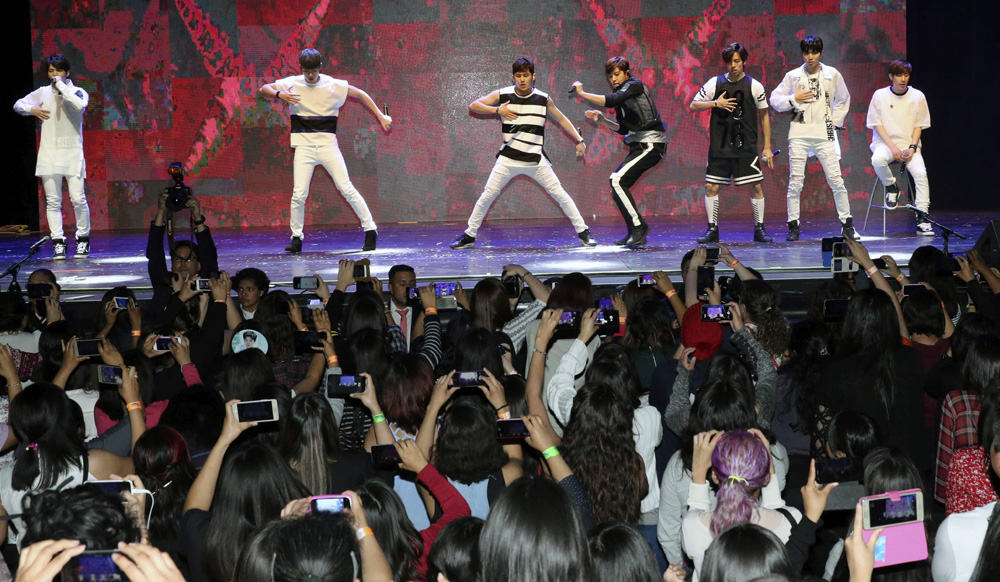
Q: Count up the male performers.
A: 7